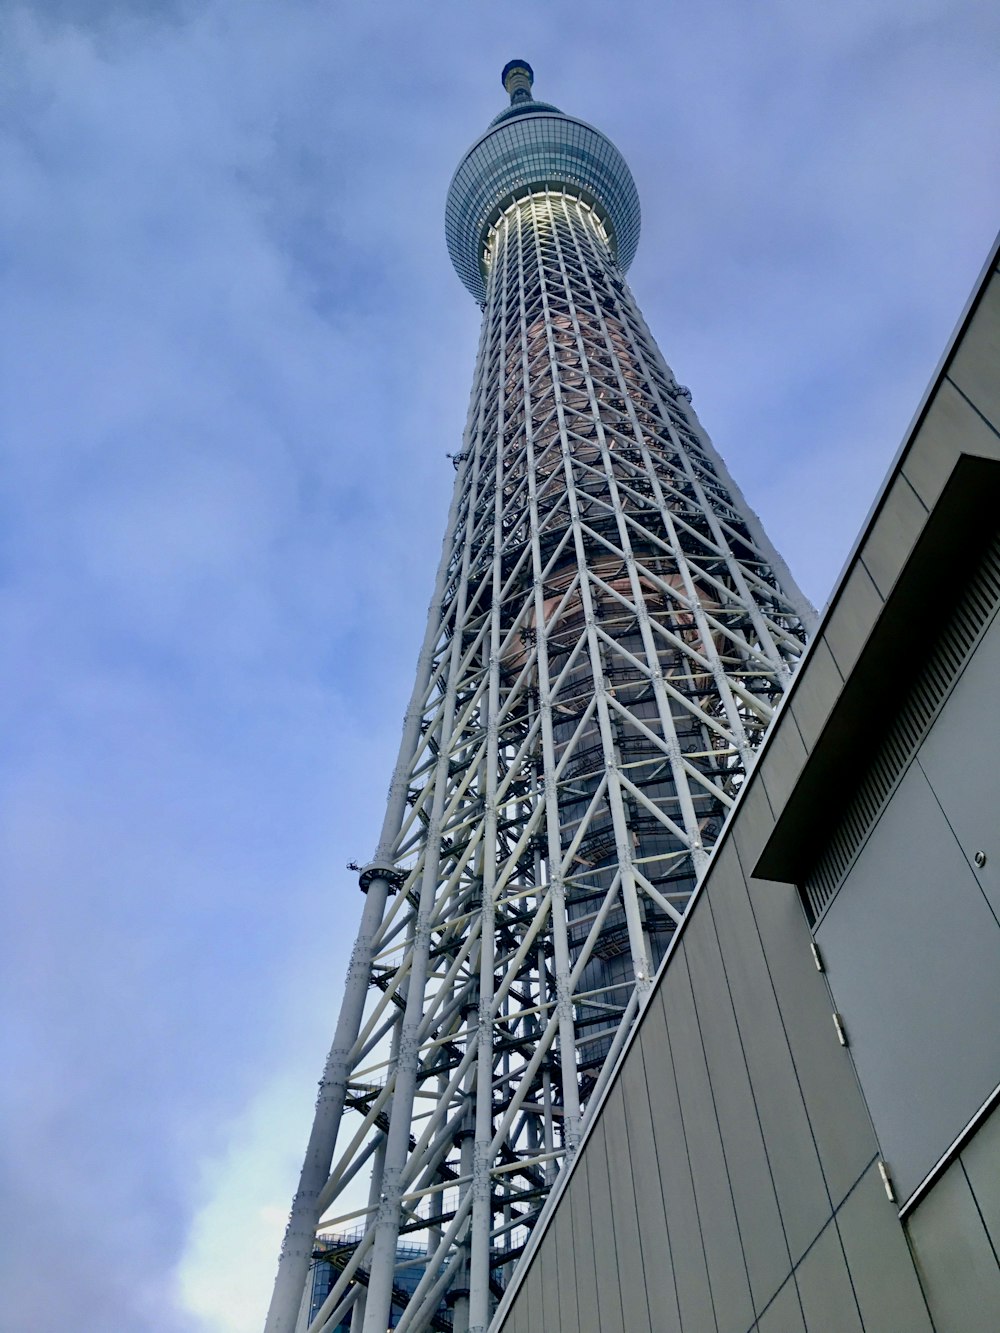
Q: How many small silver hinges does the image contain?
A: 3